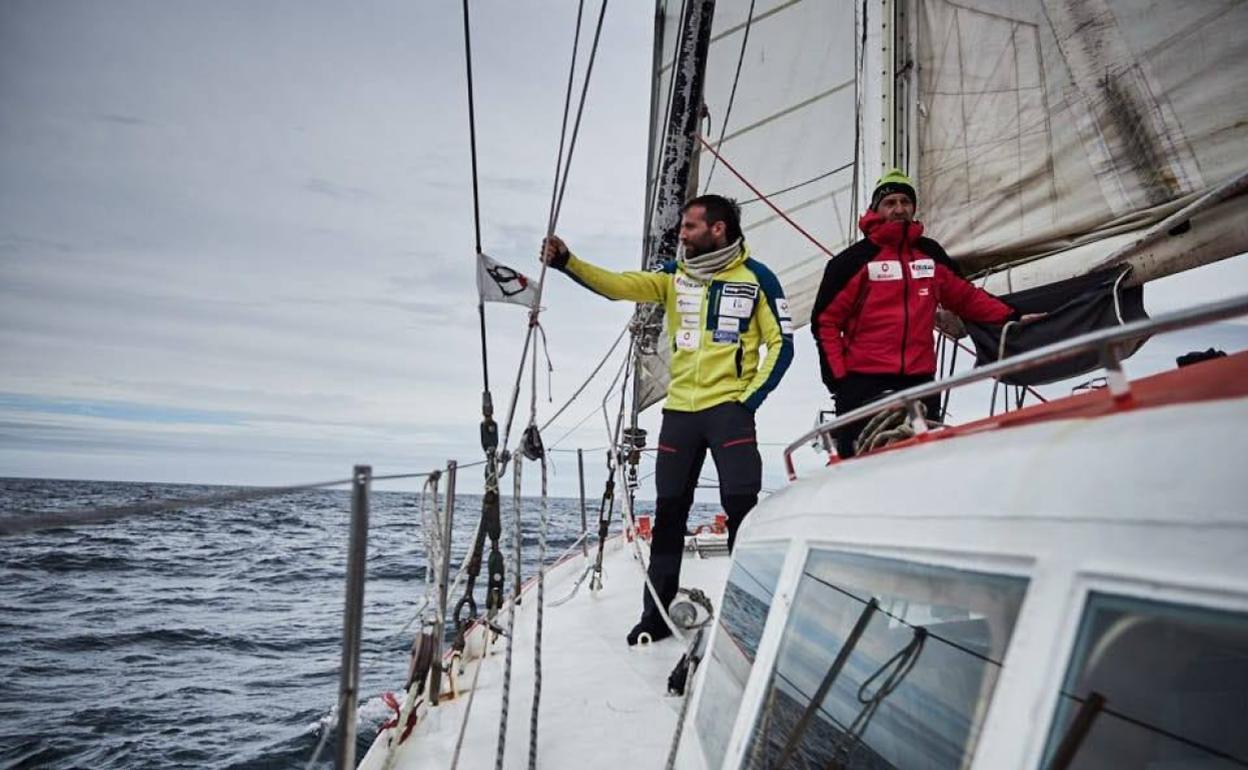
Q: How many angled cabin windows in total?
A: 3